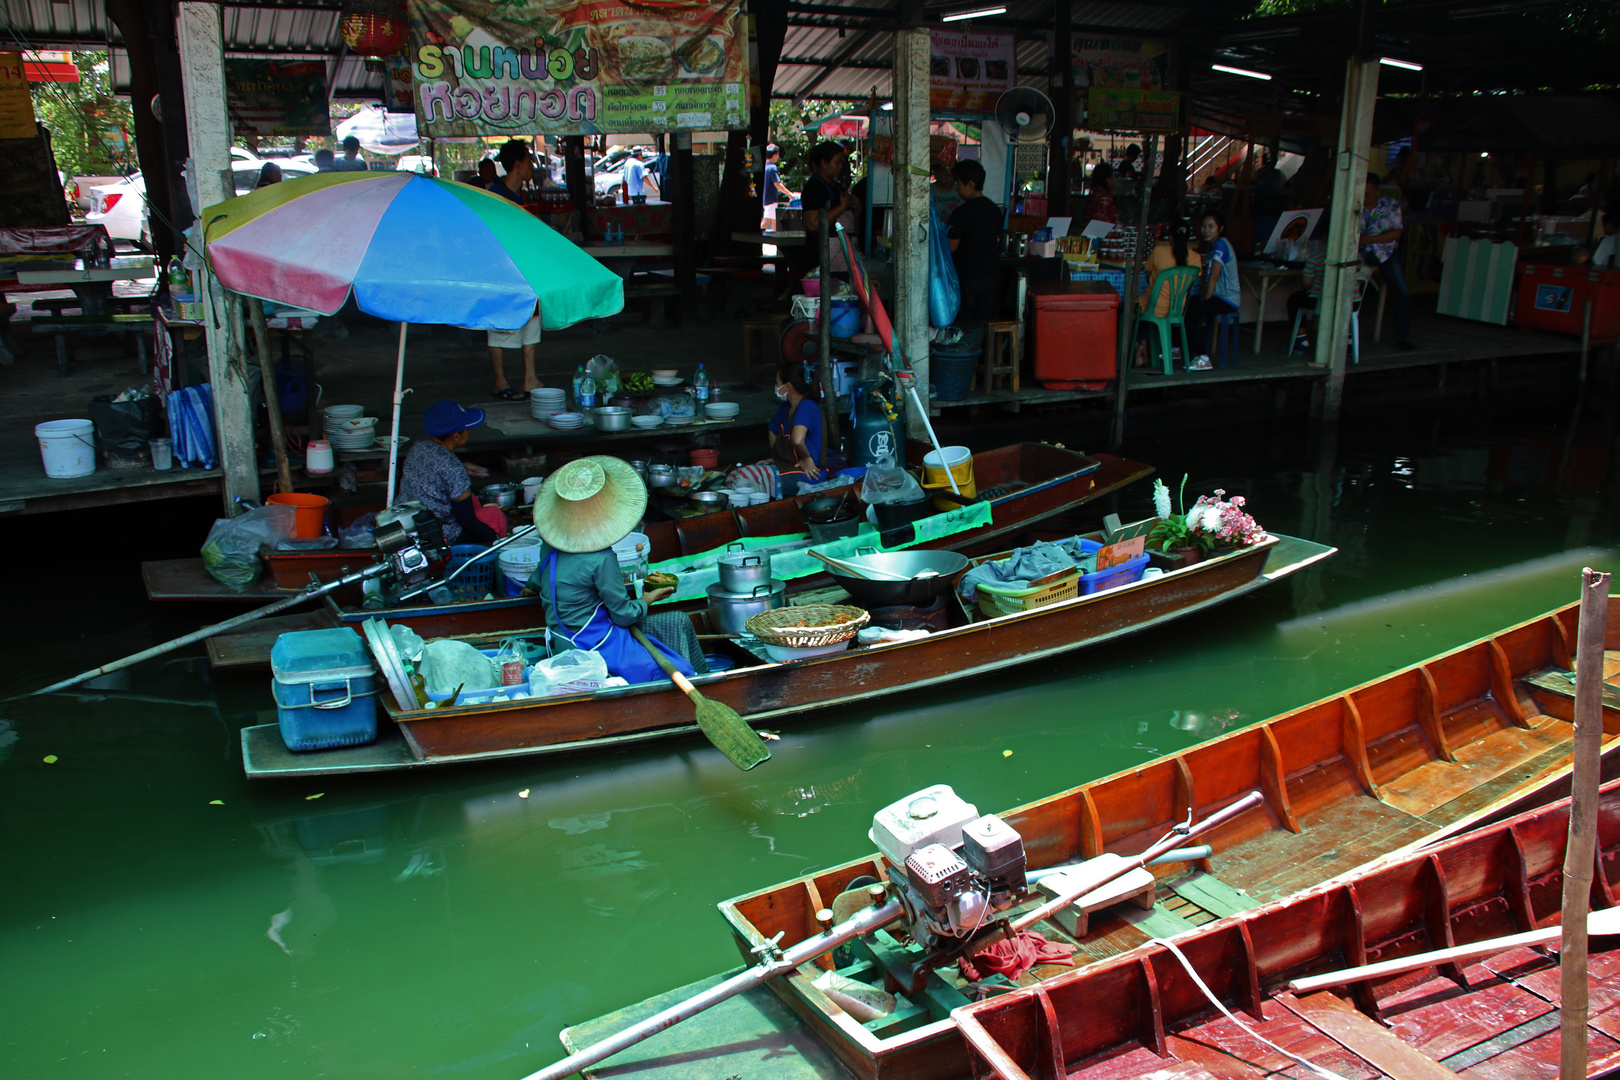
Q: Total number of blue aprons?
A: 1